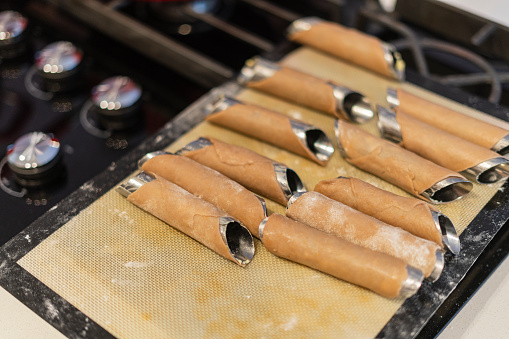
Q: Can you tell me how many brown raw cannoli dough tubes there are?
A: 12